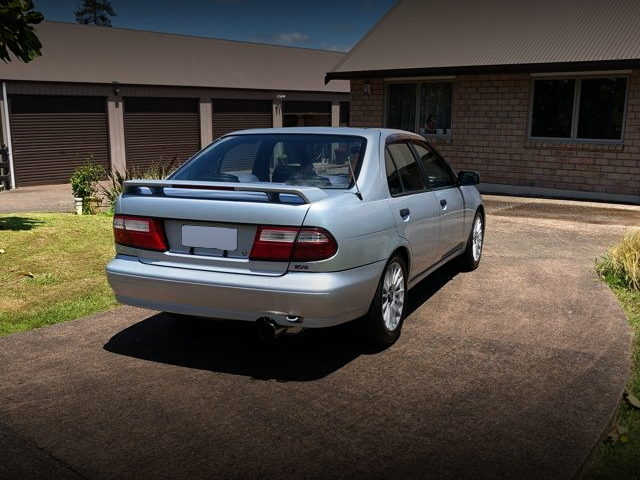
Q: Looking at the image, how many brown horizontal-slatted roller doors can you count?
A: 3